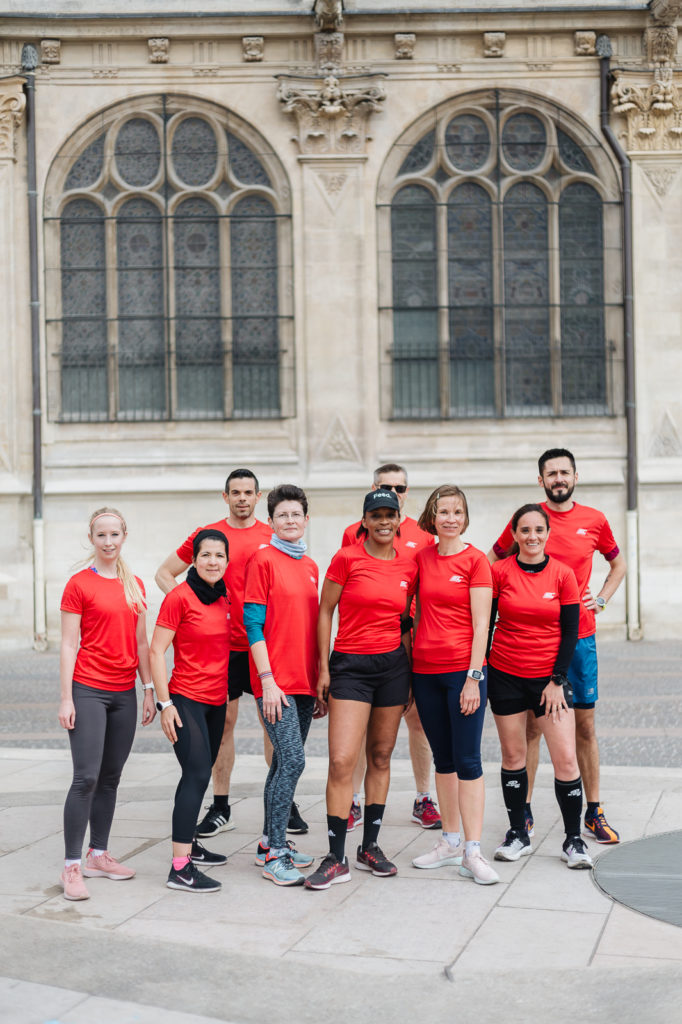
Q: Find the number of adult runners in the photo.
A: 9